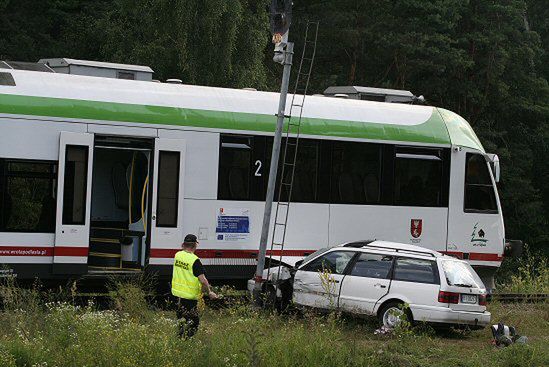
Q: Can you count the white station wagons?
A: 1